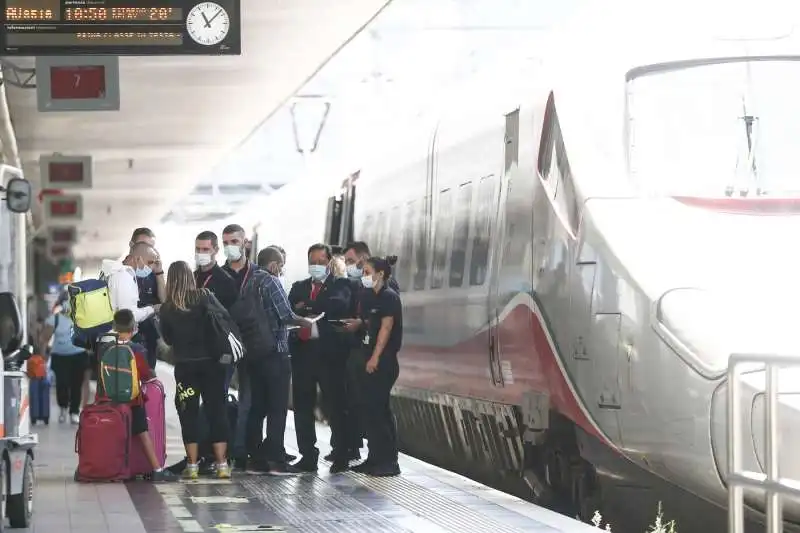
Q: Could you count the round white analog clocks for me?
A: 1